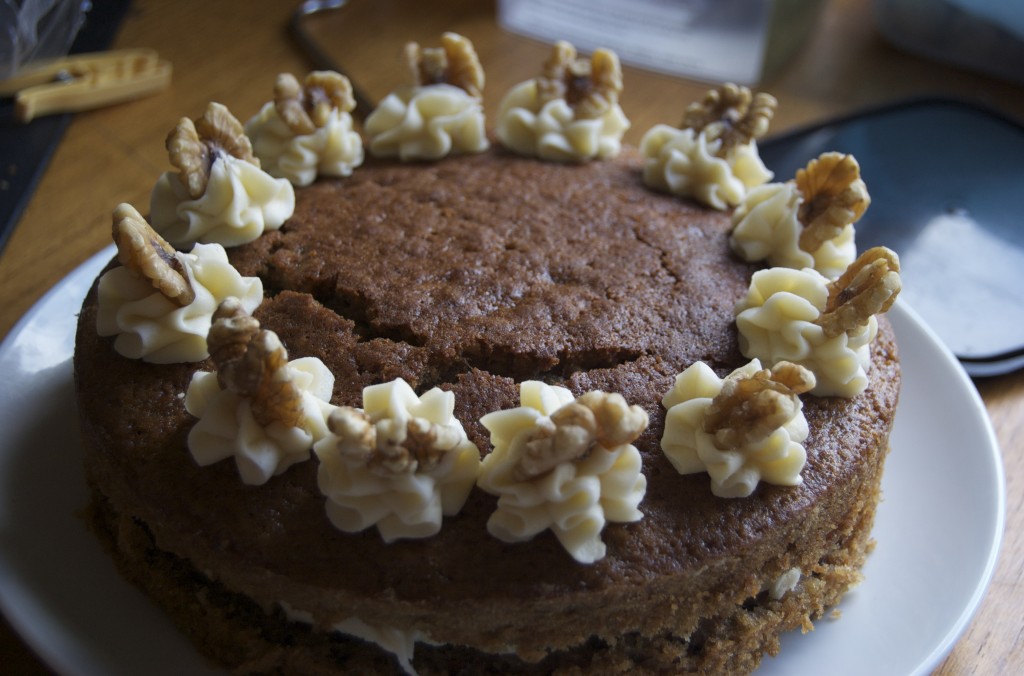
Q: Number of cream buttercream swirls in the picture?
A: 12